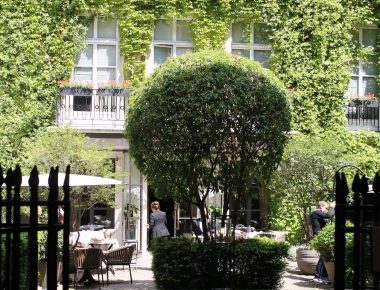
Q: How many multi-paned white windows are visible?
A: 4